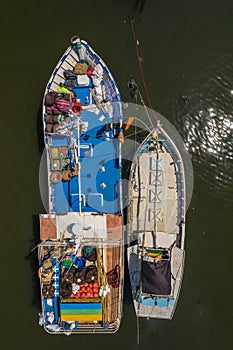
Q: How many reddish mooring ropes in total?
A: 1